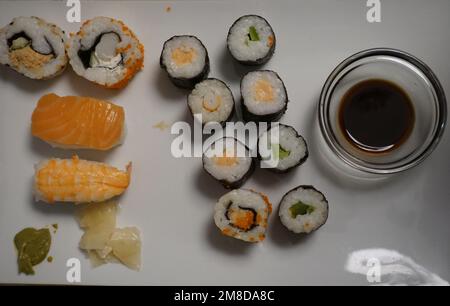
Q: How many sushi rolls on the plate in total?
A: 10